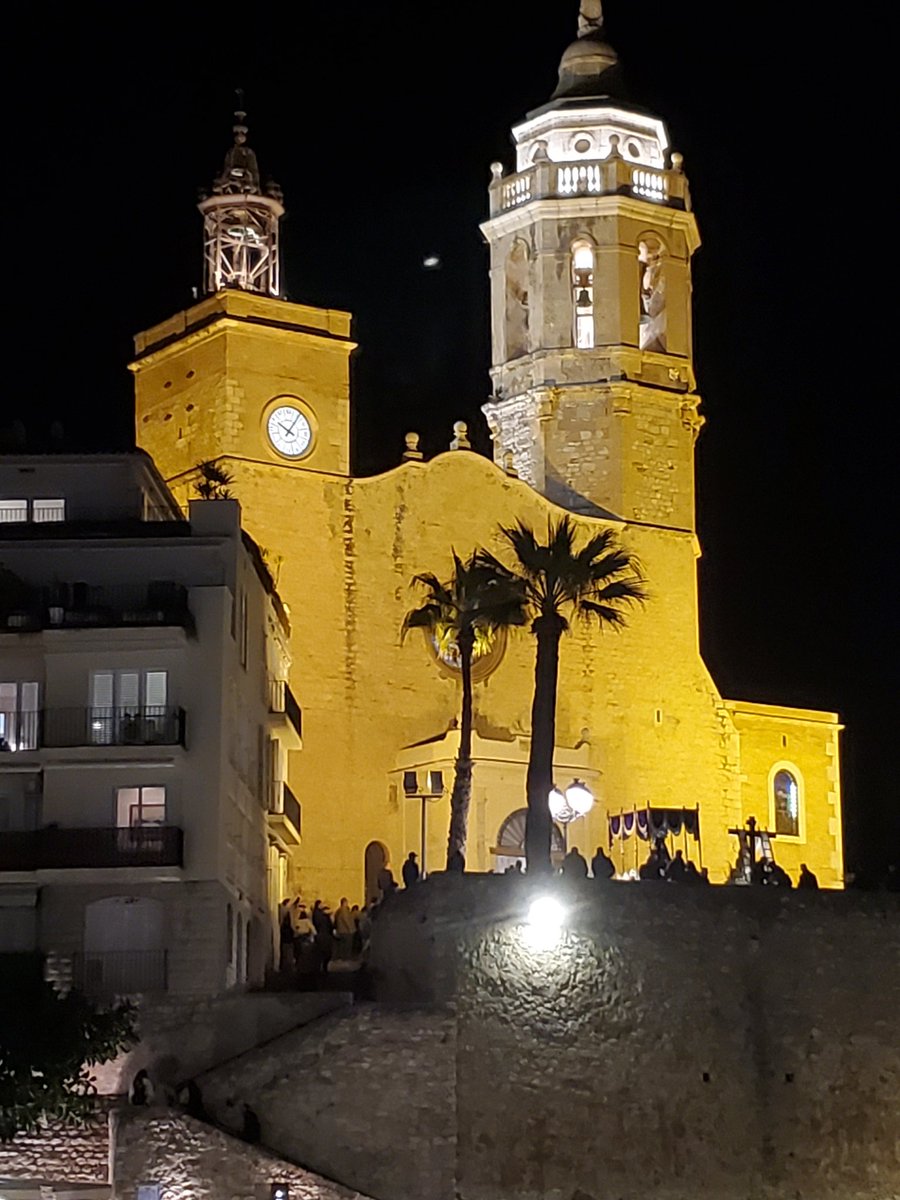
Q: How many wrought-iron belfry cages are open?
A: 1